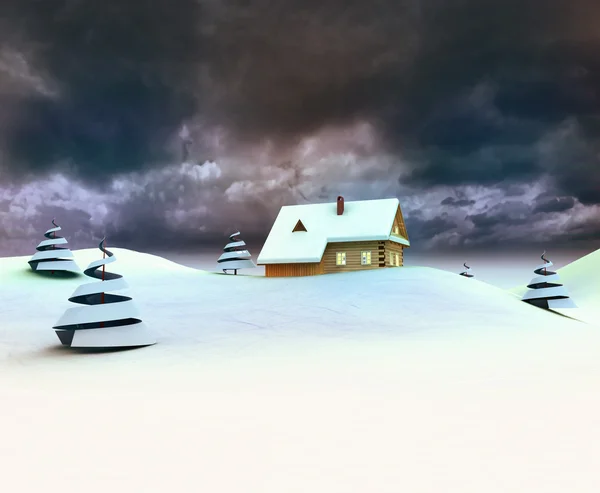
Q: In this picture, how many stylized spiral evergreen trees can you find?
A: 5